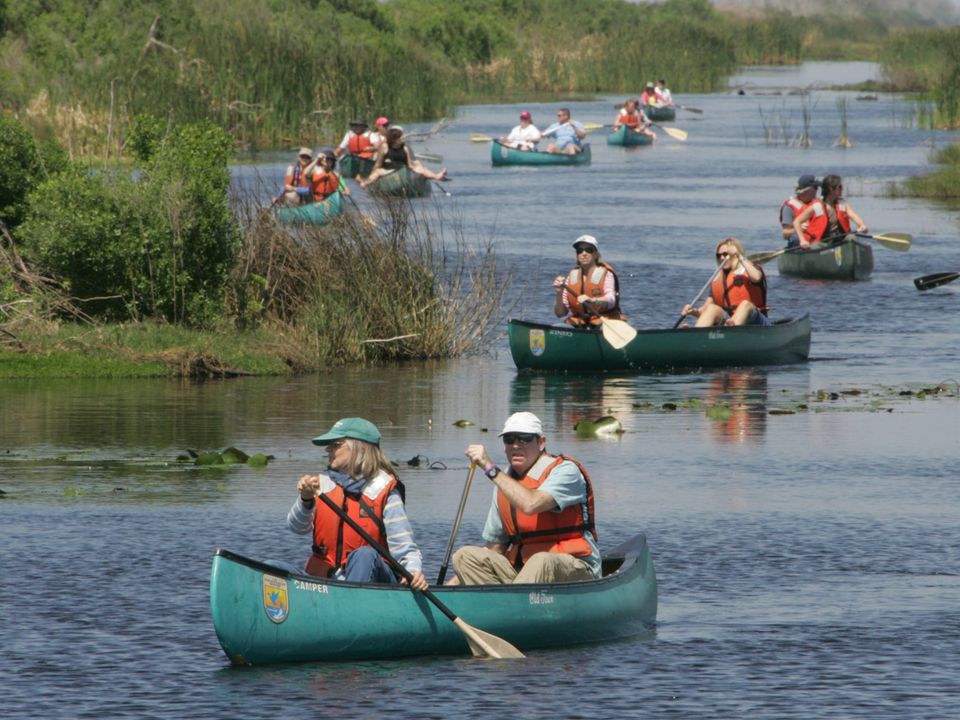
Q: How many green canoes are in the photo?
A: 9